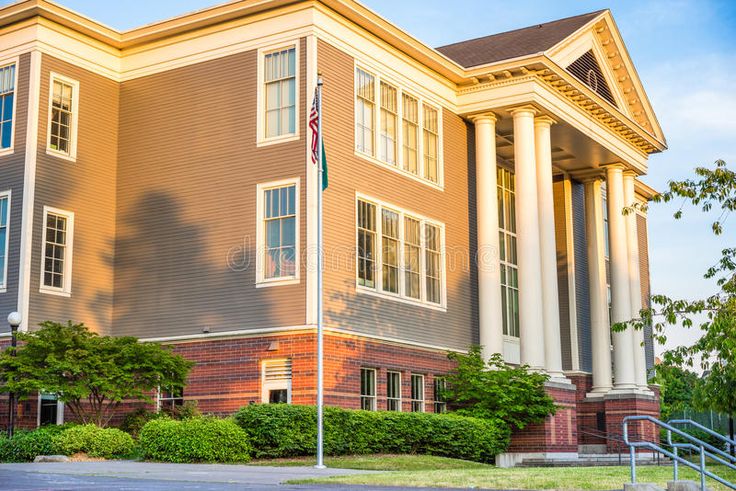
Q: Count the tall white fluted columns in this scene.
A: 6